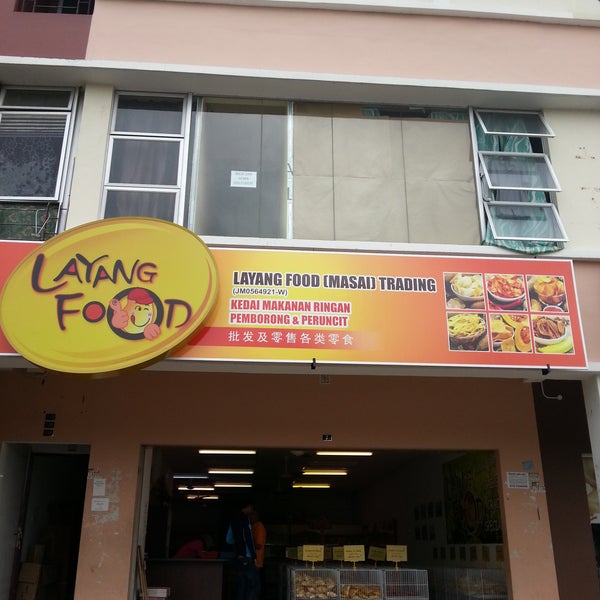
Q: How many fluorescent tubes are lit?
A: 9